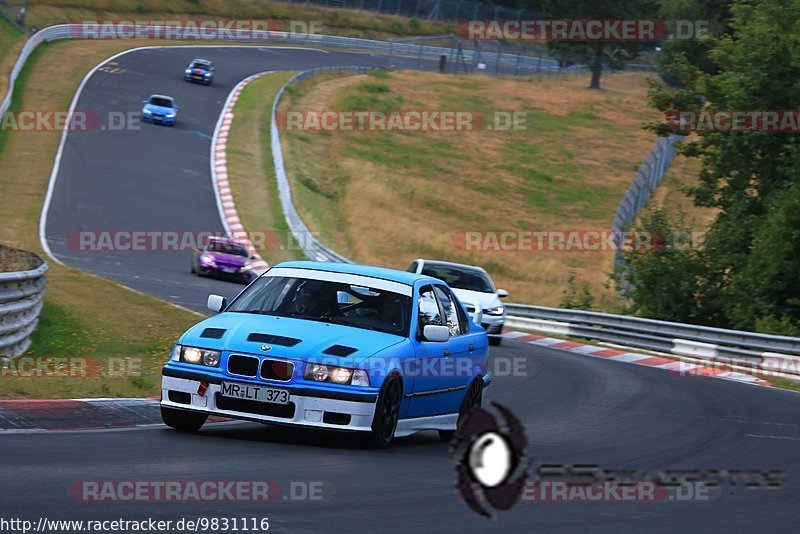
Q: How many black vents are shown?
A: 3